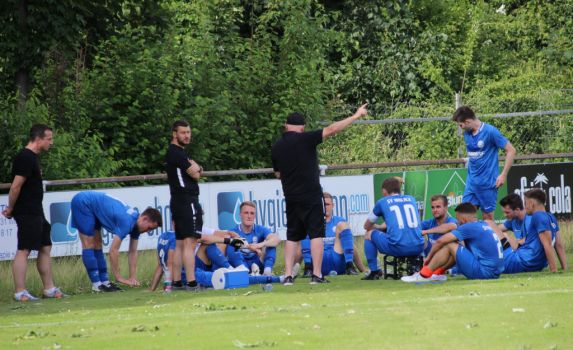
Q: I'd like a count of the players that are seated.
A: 9